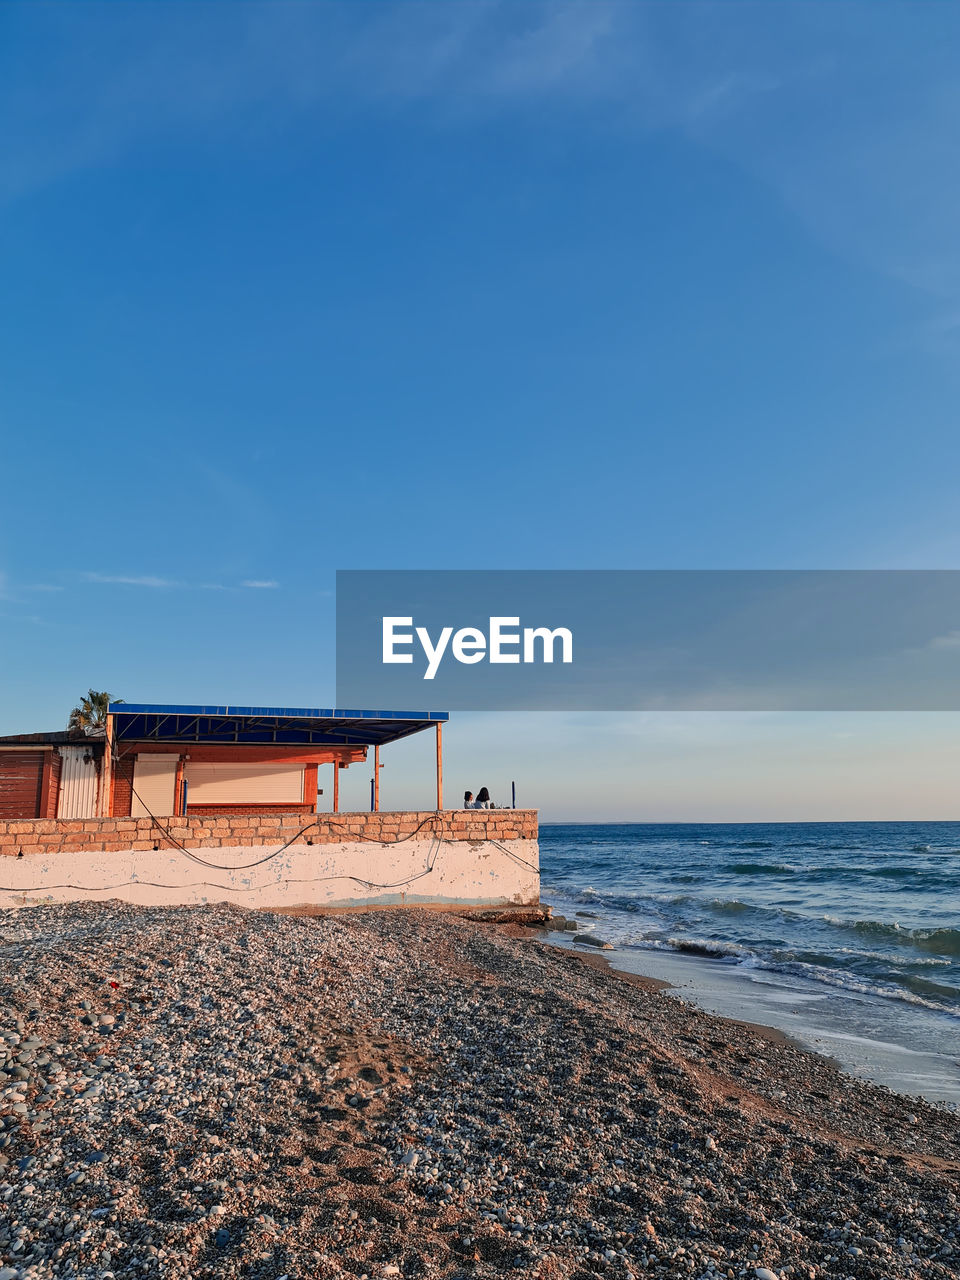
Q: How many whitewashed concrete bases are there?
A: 1